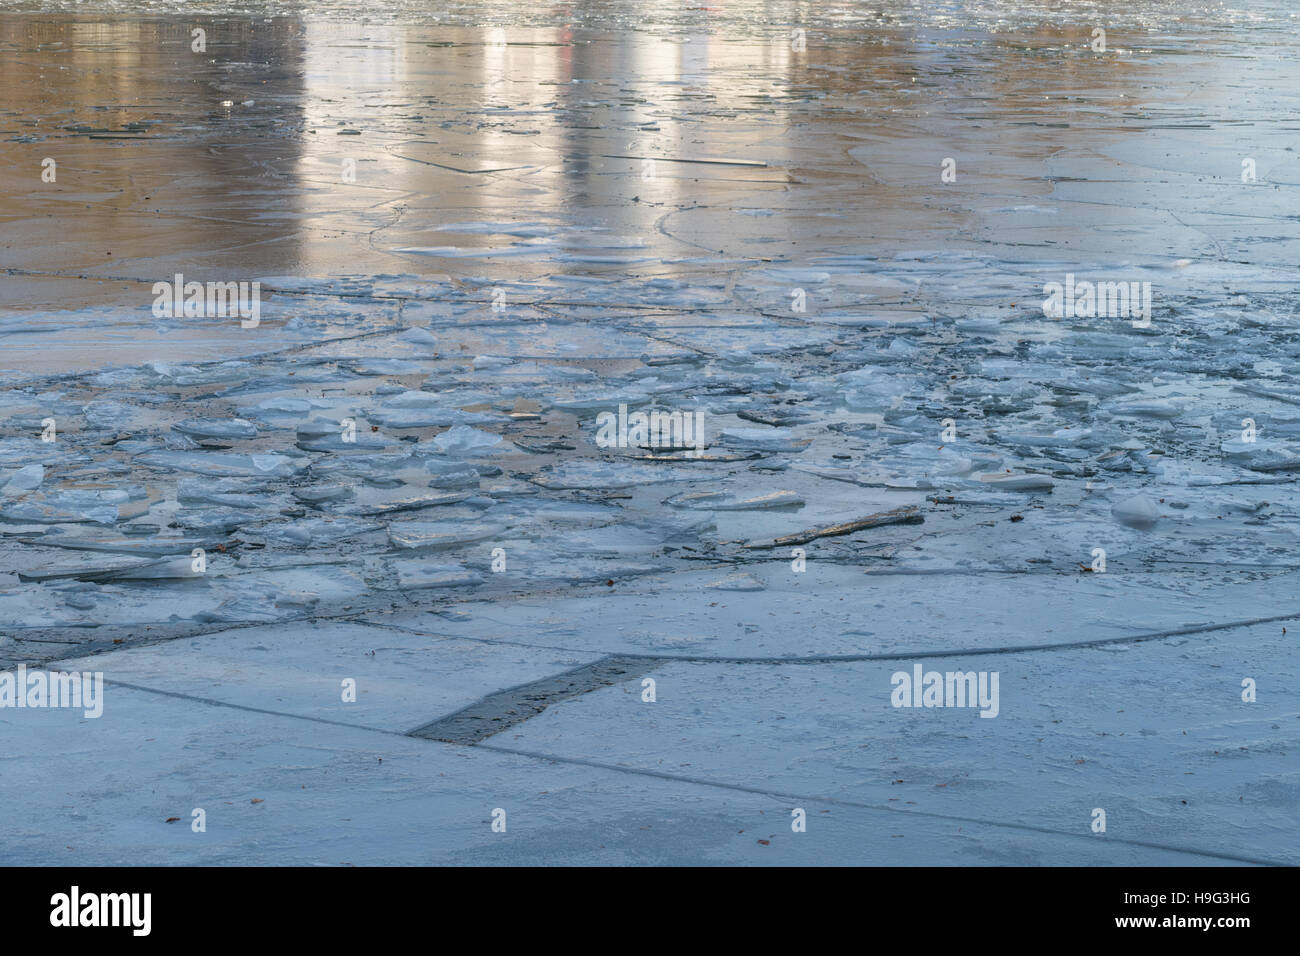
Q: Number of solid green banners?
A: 0